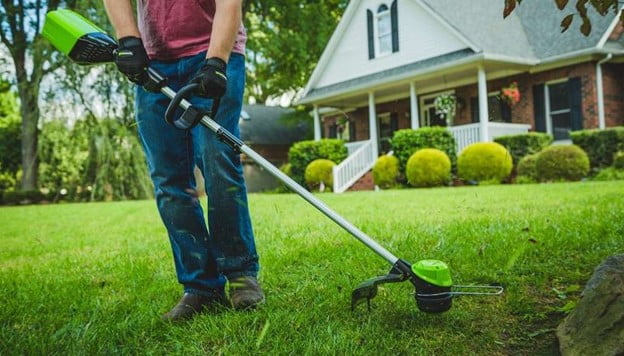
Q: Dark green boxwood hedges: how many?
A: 4